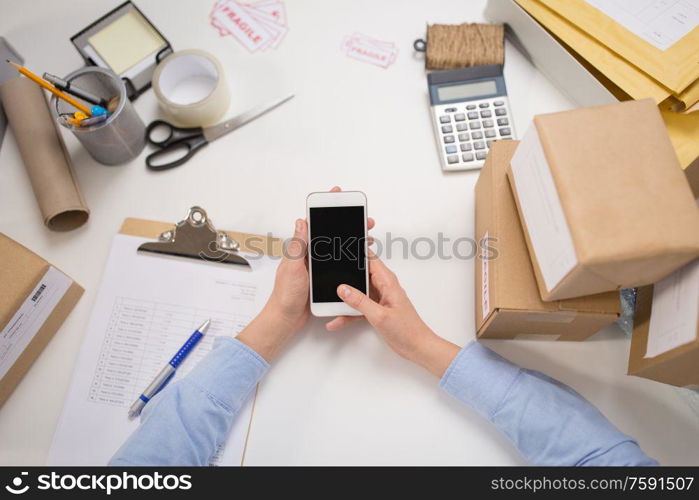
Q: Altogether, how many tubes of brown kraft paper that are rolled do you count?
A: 1